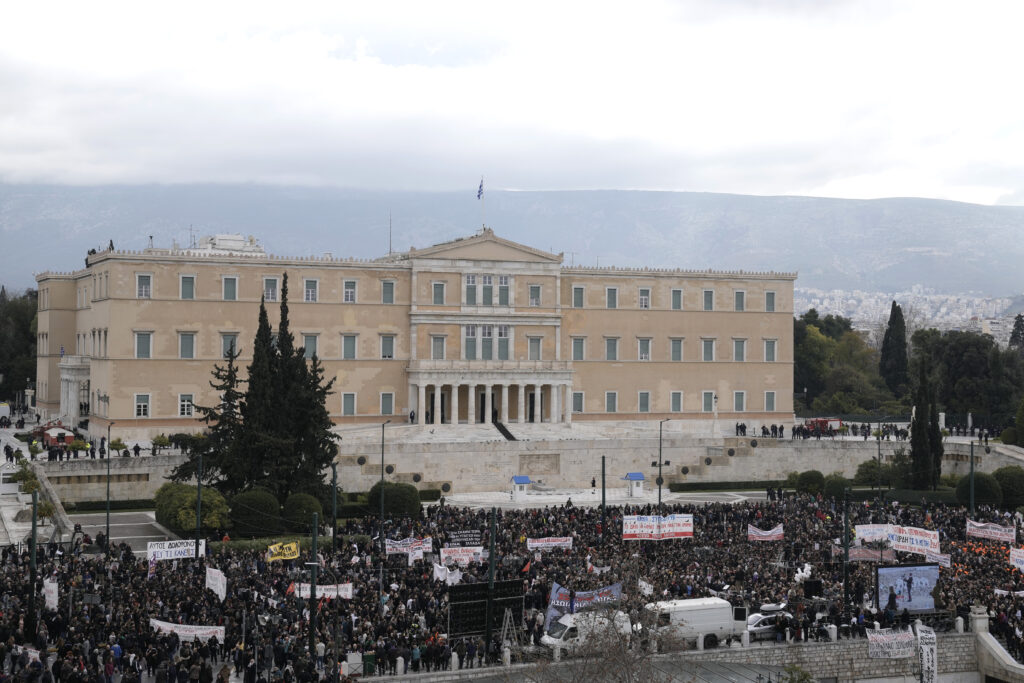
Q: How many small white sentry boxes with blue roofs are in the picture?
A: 2